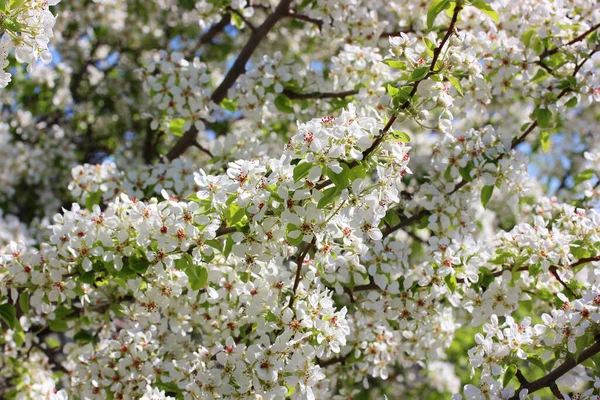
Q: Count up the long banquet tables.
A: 0